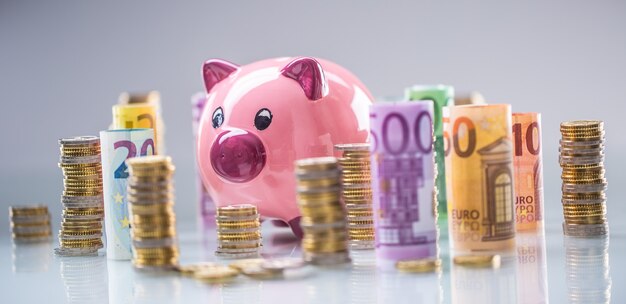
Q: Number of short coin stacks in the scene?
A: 2